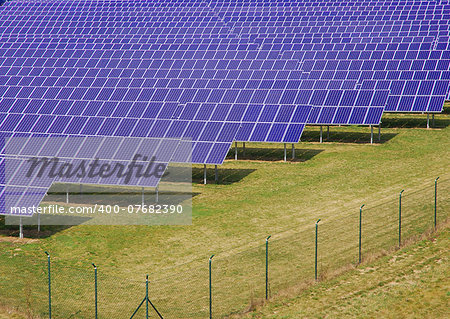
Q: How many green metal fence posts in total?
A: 9